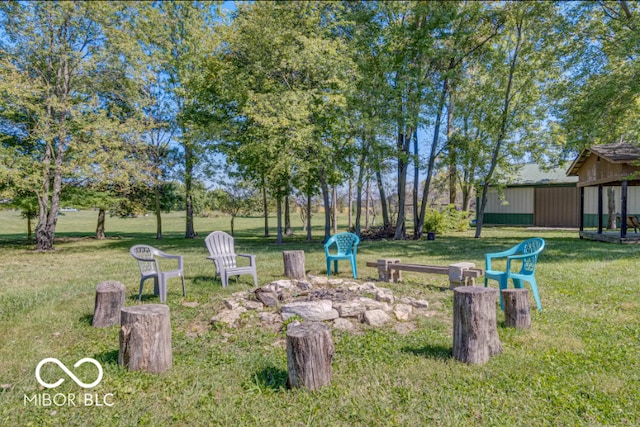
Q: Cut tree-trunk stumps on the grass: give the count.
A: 6